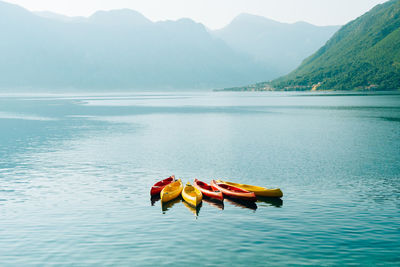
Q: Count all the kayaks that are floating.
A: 6